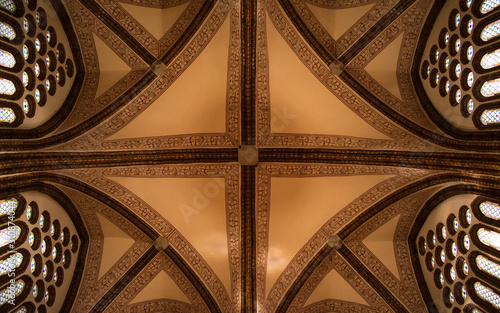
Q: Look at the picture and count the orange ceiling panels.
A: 12